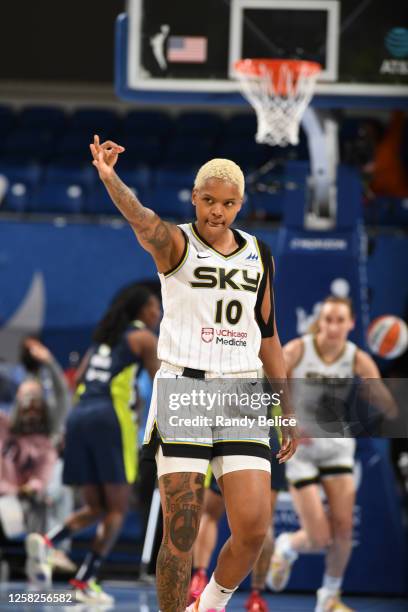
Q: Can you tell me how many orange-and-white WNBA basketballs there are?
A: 1